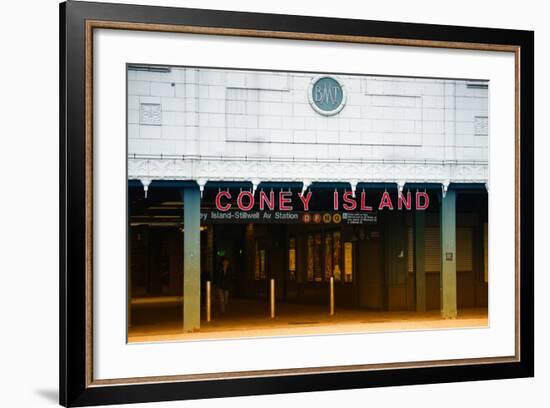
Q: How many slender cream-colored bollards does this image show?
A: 3